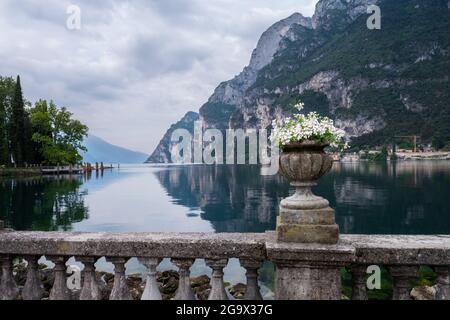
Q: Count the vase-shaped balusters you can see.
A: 12